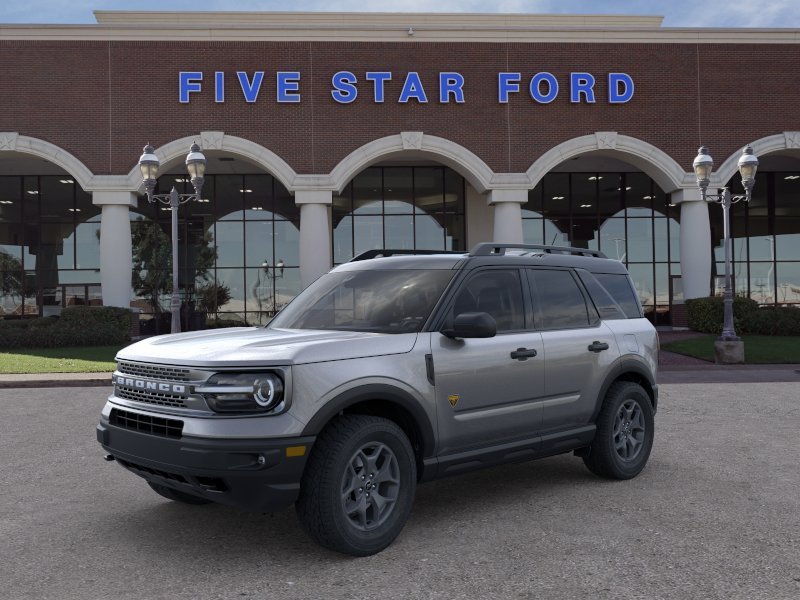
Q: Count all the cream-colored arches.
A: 5